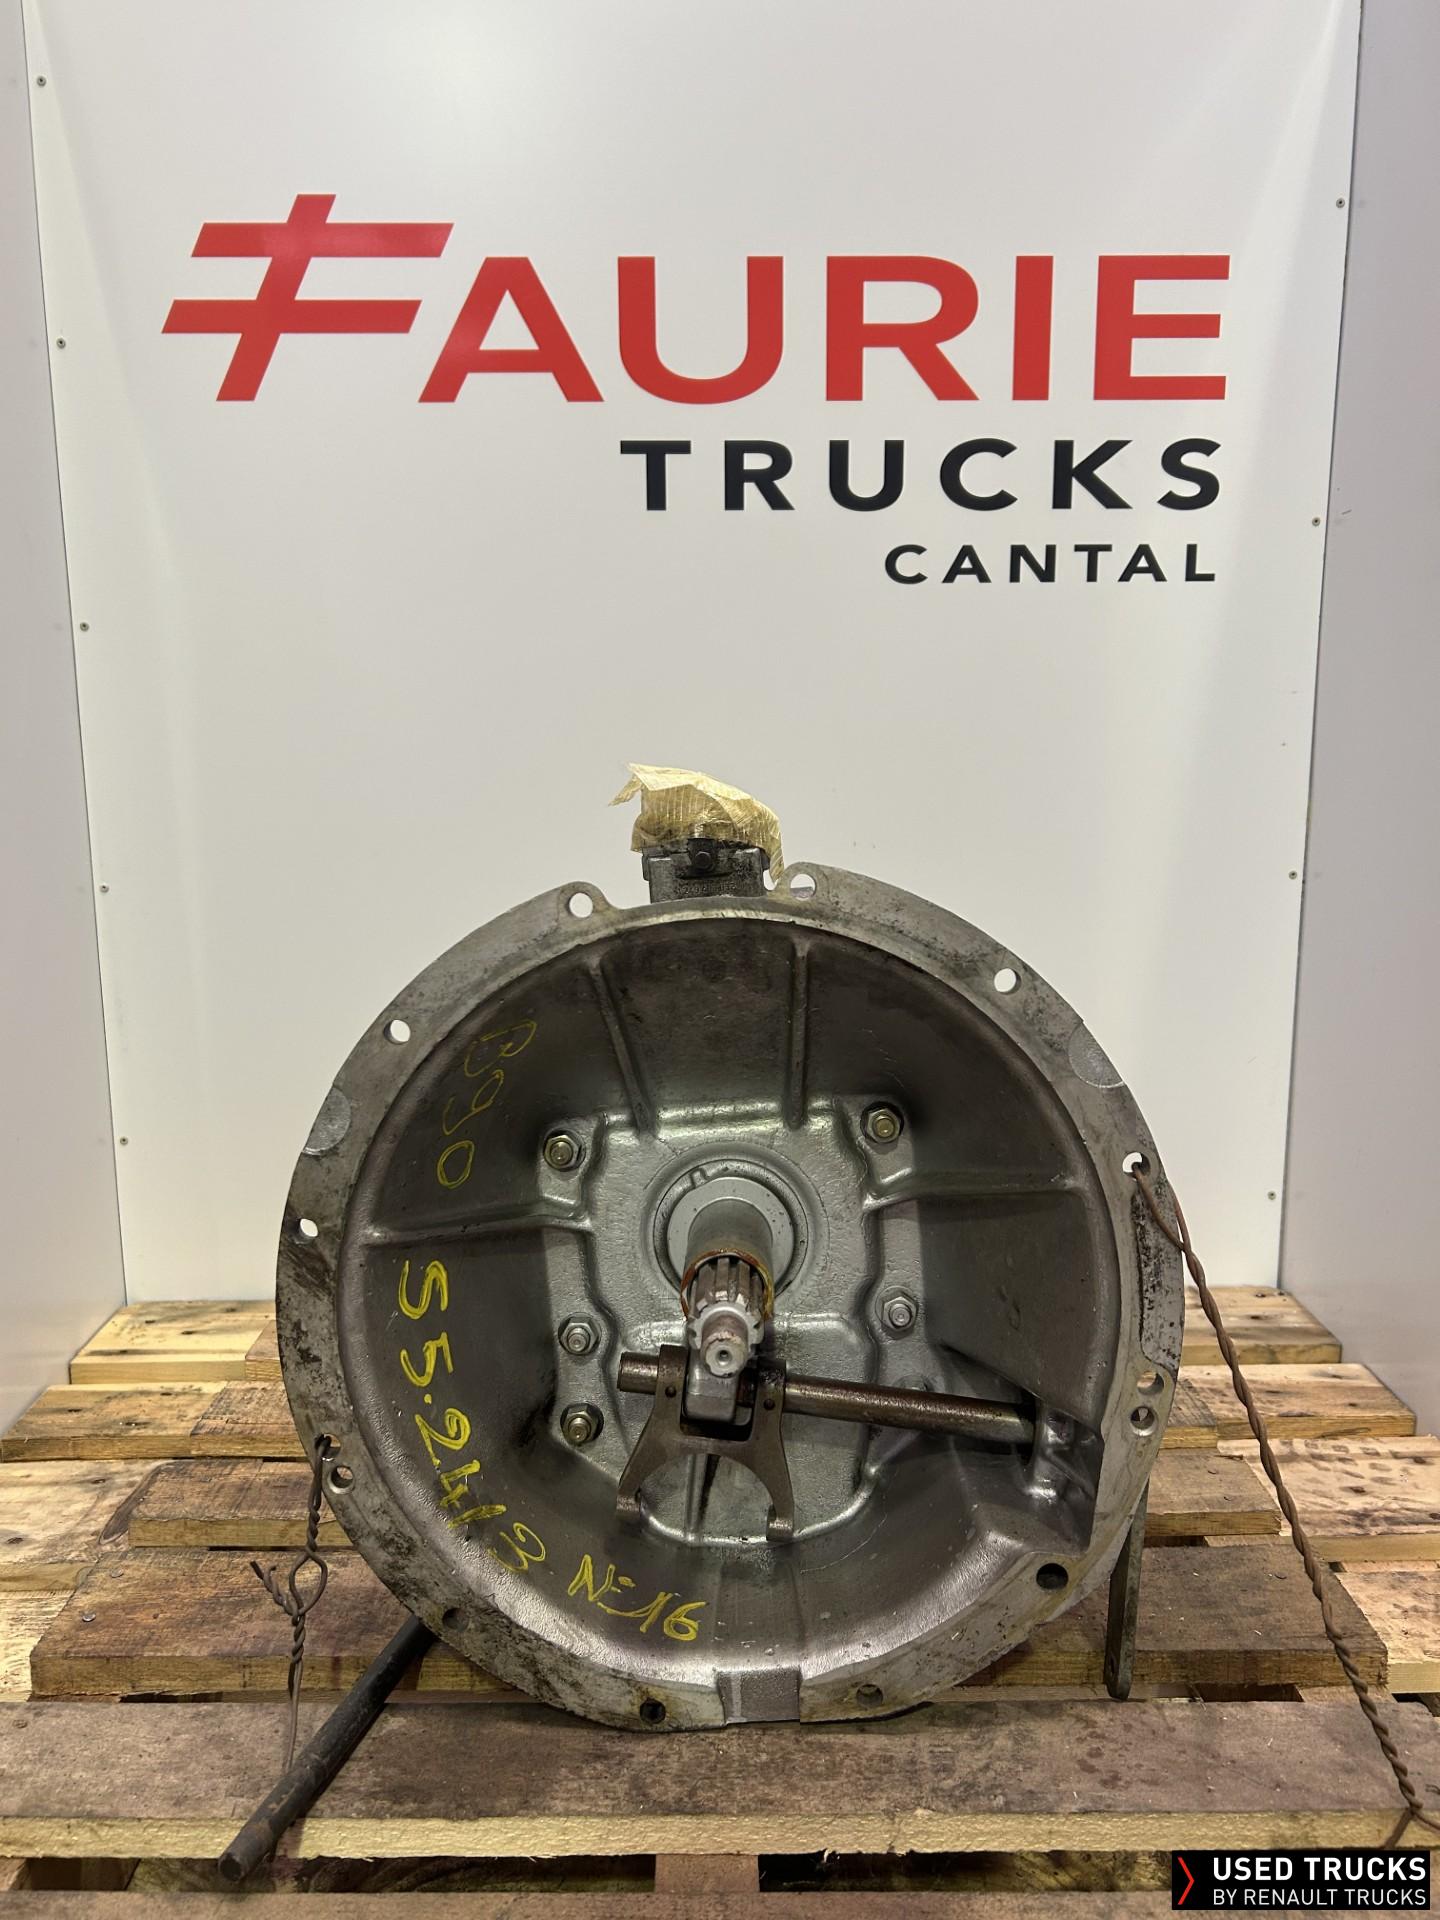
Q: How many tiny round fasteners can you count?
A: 9